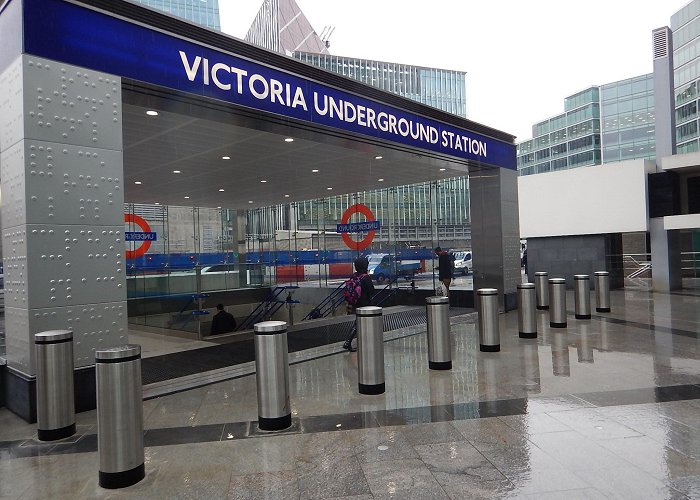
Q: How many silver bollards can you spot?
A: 11